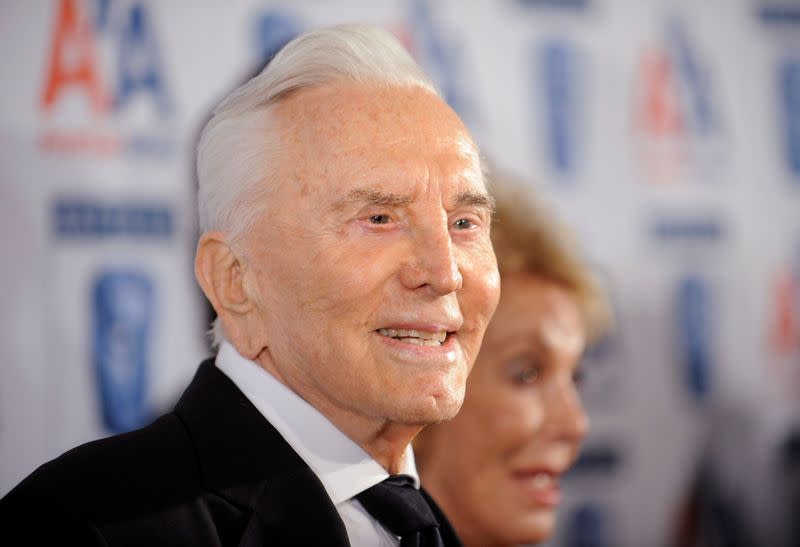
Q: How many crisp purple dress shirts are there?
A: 0